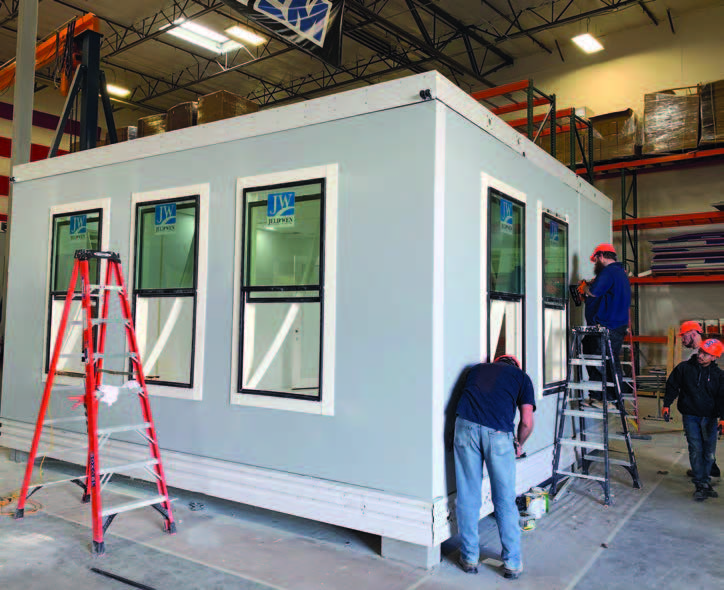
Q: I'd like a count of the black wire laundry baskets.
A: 0